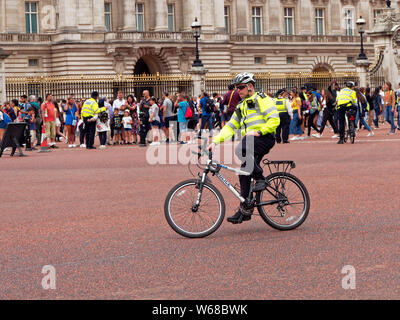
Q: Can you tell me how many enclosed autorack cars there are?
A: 0